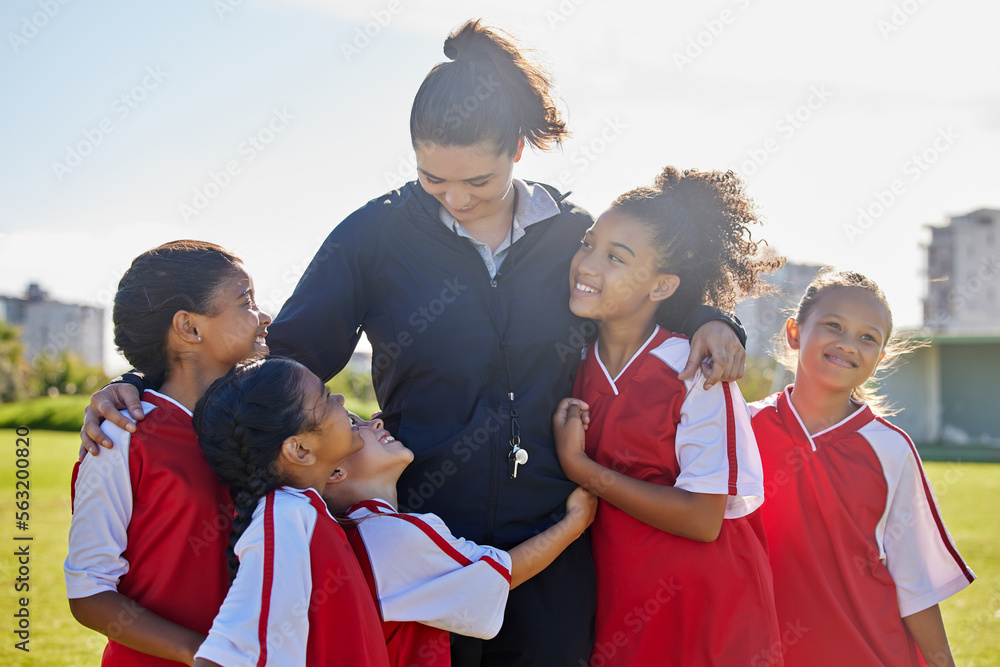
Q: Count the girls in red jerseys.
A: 5